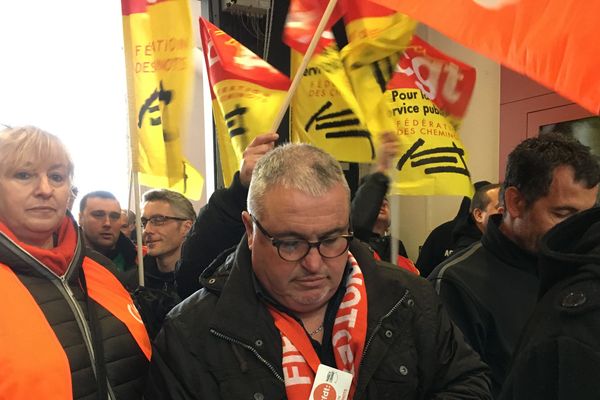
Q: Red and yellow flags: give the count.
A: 5